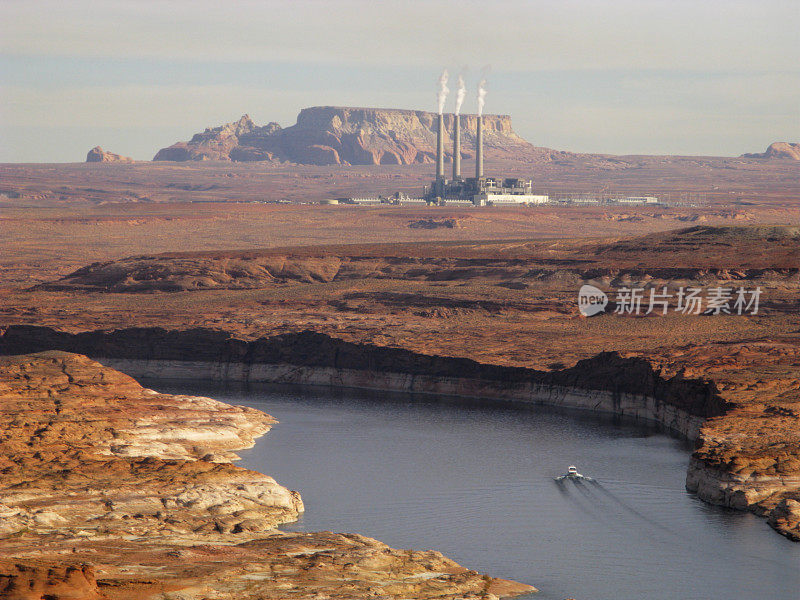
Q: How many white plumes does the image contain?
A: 3